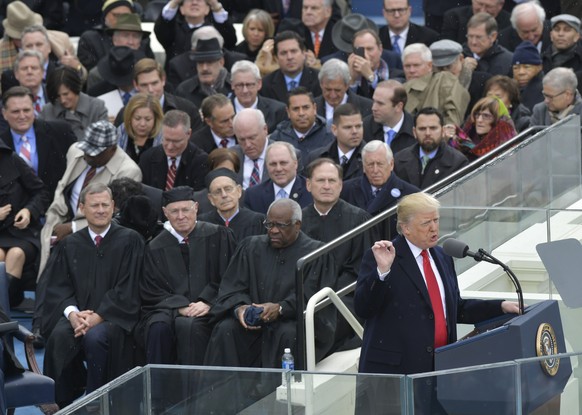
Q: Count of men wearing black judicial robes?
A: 5